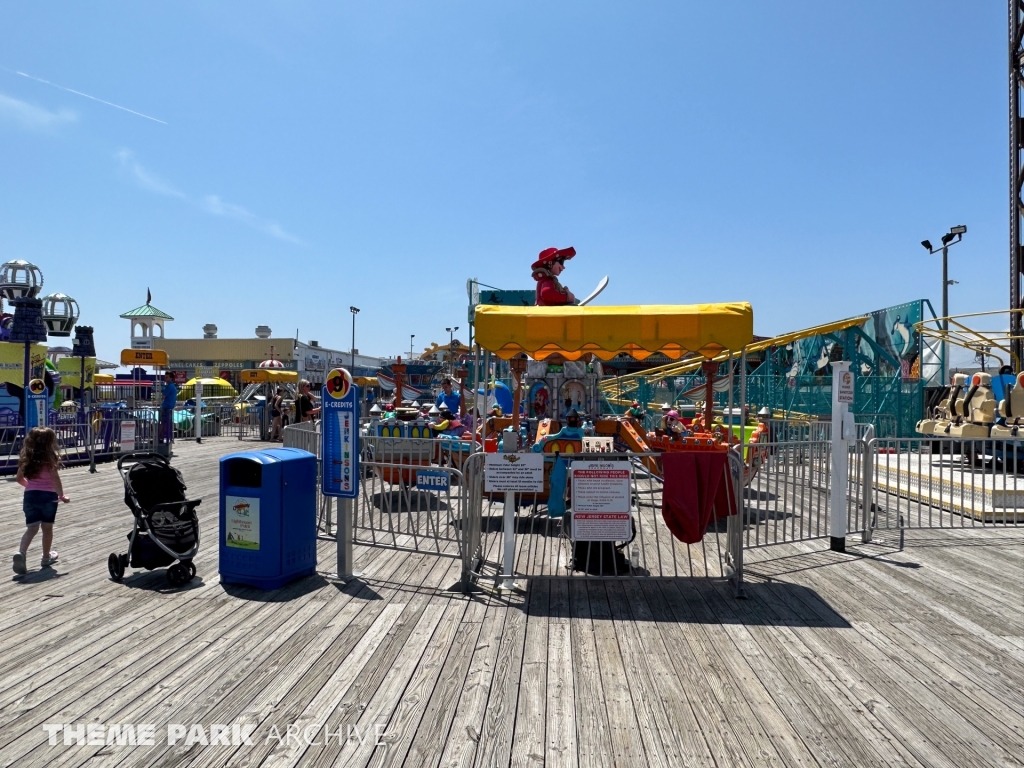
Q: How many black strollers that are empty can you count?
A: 1